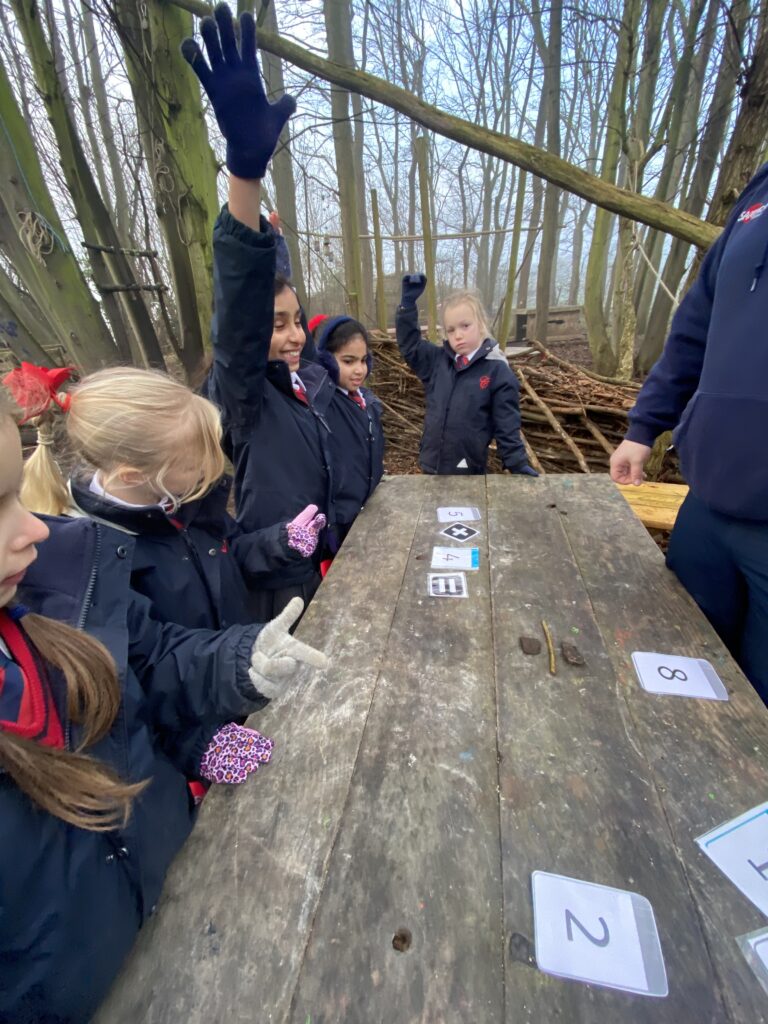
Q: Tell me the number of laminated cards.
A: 8